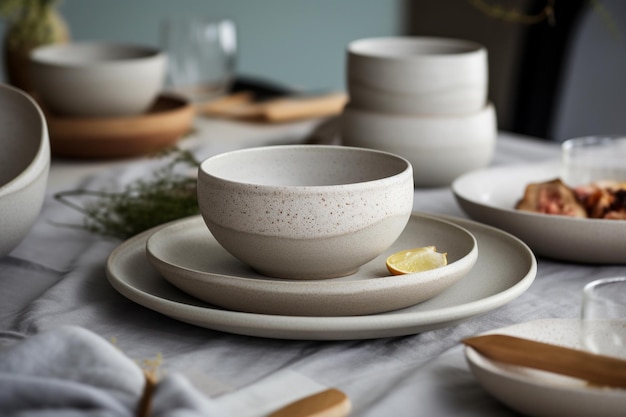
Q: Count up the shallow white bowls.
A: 2